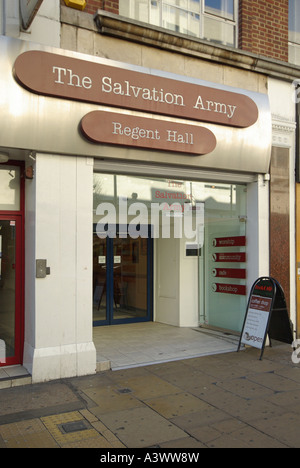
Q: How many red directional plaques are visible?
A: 4